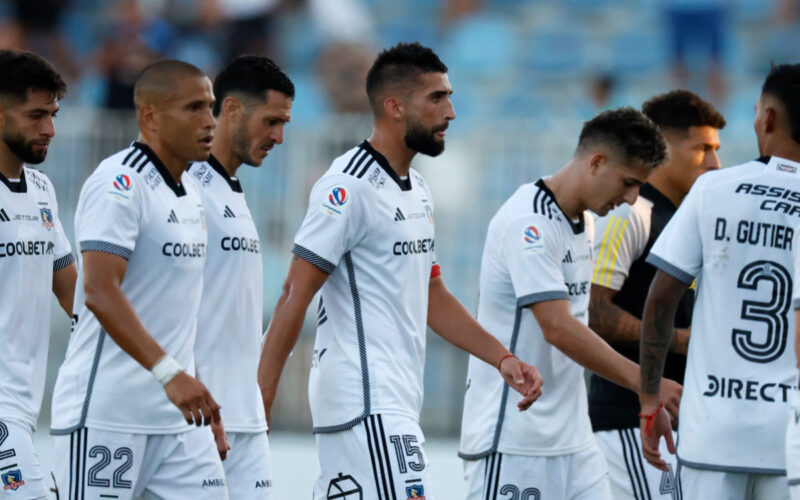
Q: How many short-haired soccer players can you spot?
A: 7